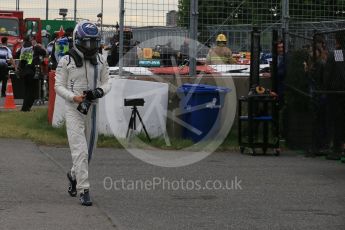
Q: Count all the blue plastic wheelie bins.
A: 1